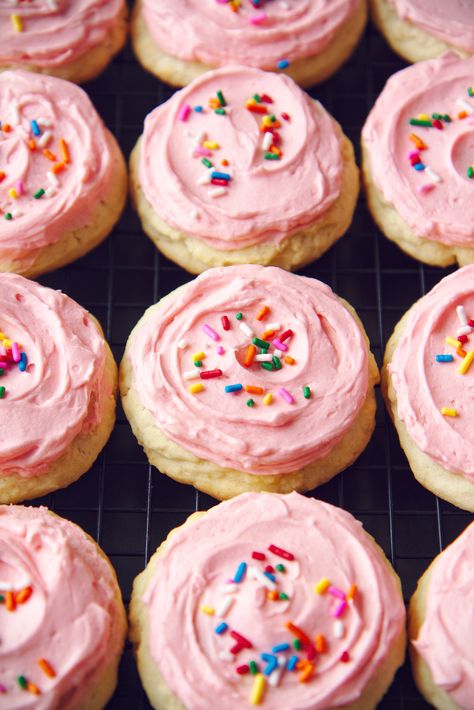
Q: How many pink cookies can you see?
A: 12